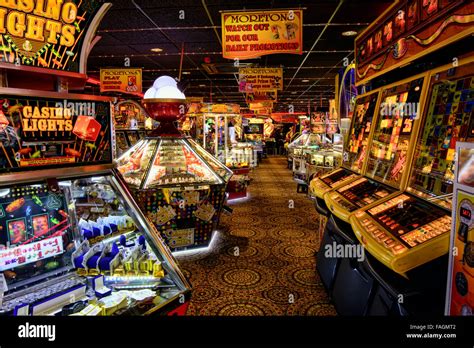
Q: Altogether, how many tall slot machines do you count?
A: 3